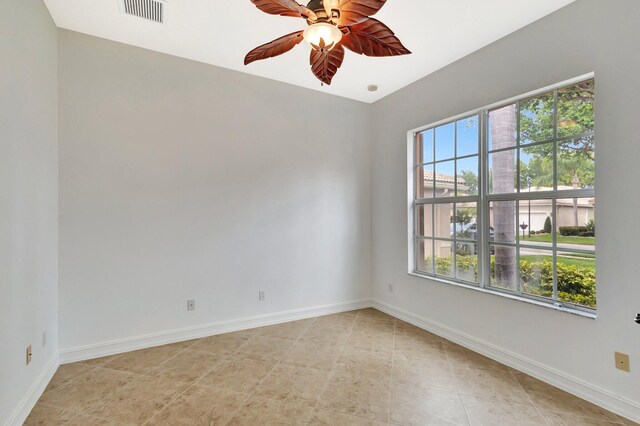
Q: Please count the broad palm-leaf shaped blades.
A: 5